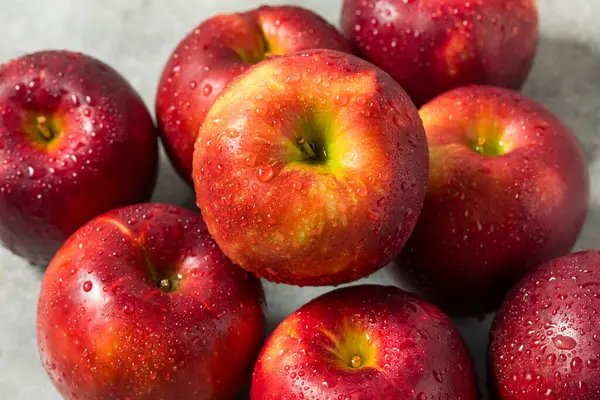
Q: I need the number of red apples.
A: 8